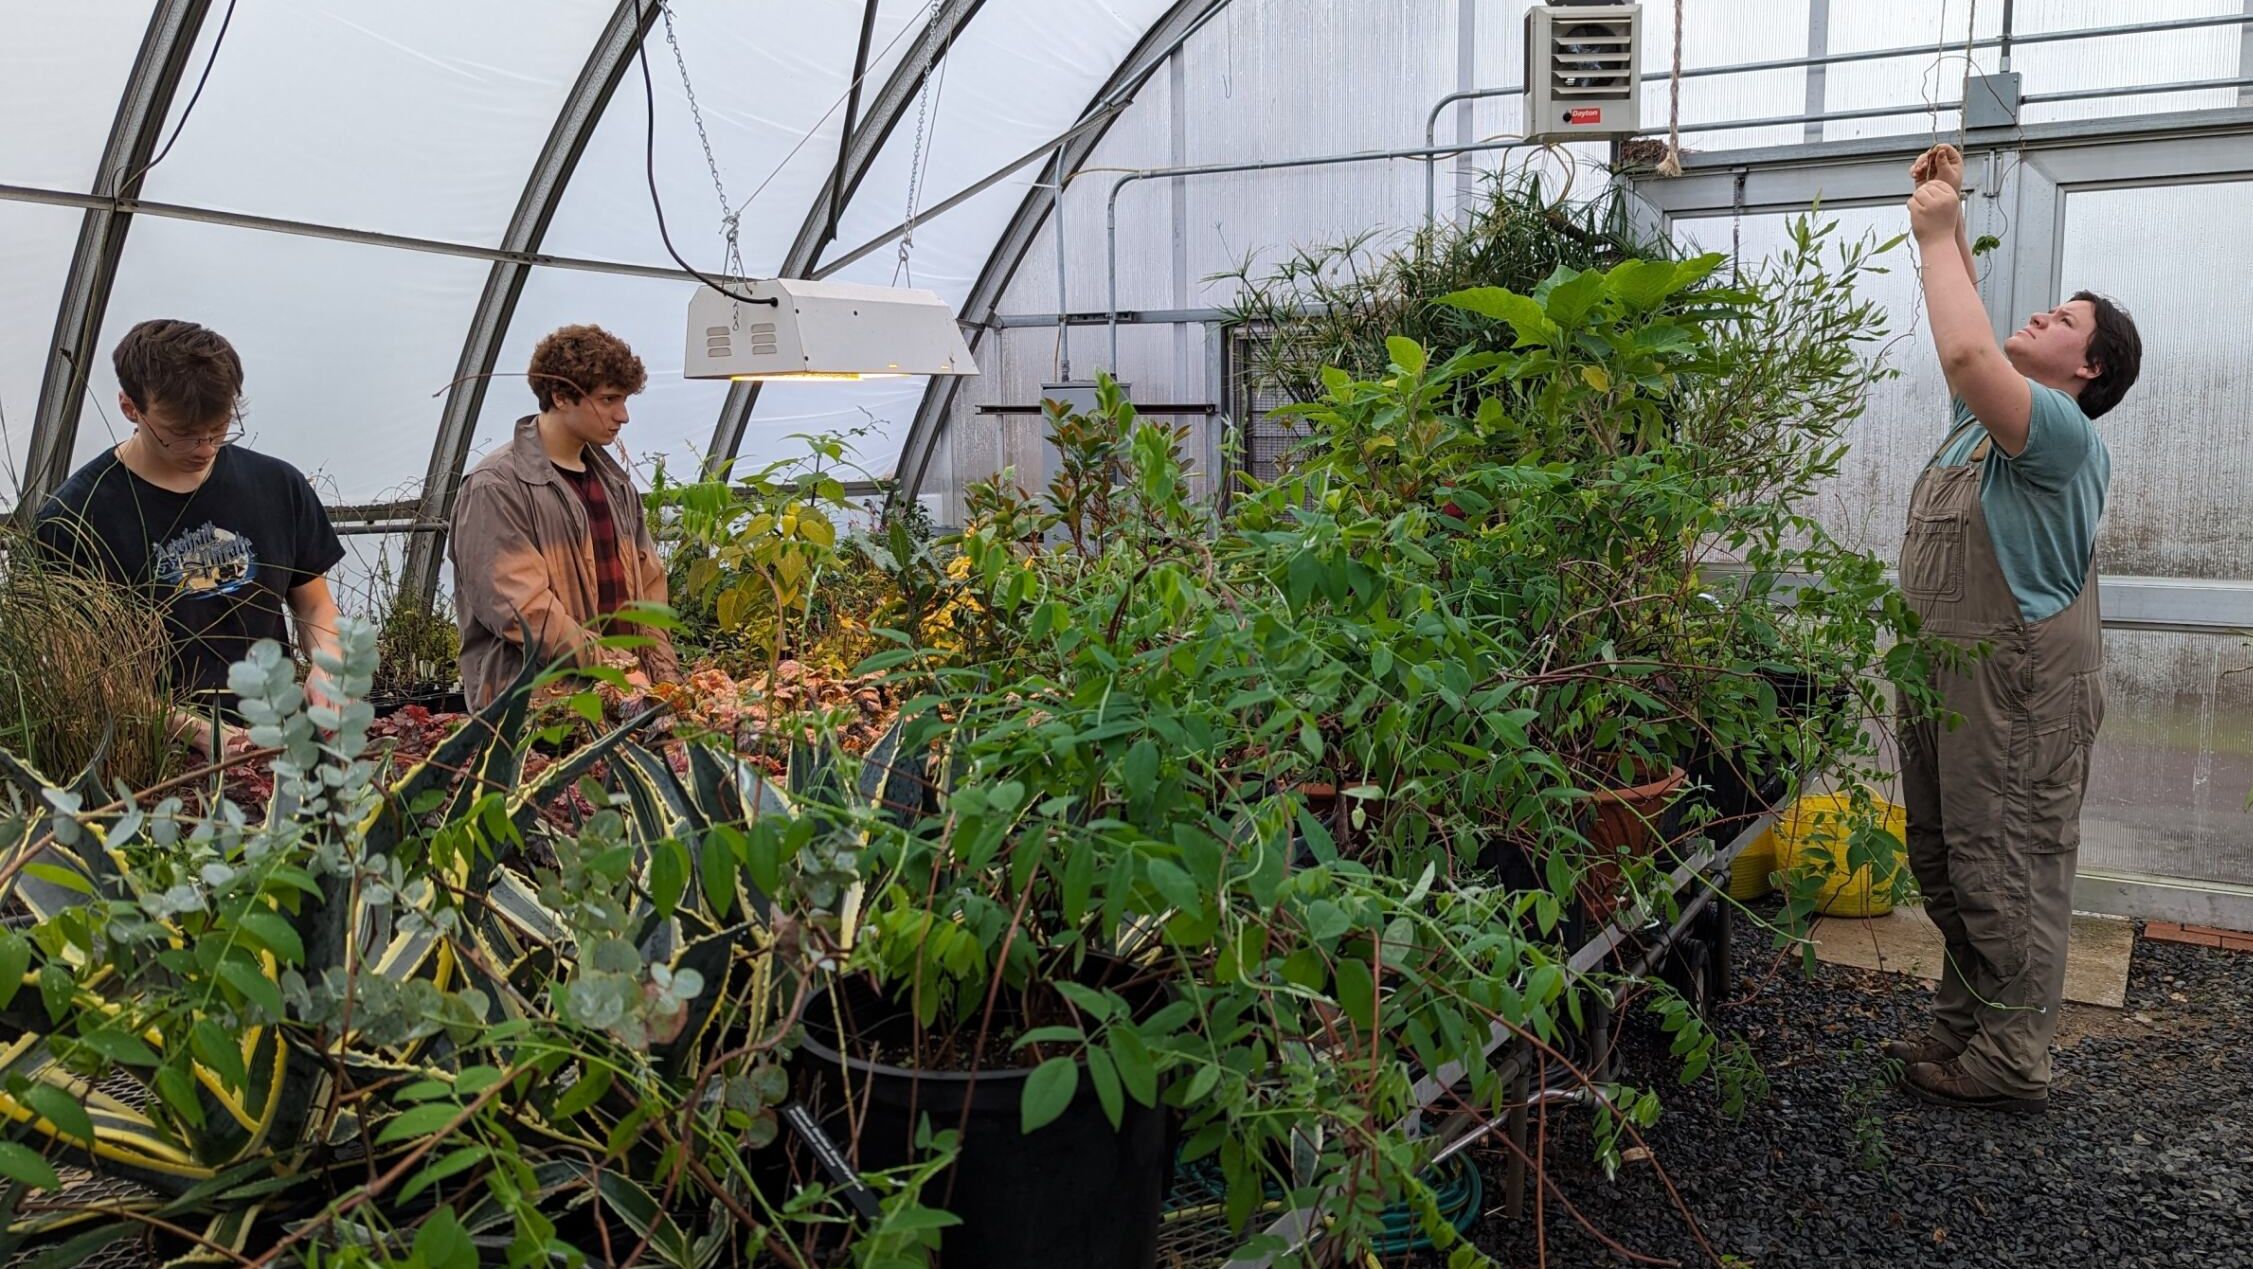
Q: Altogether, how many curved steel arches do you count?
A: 4